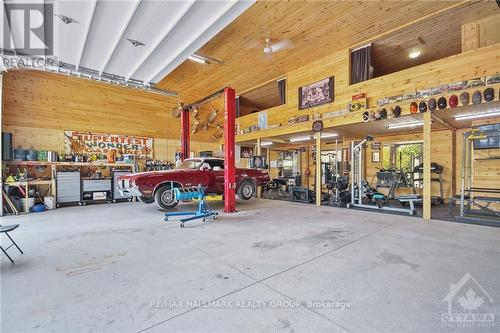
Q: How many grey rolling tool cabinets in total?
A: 3